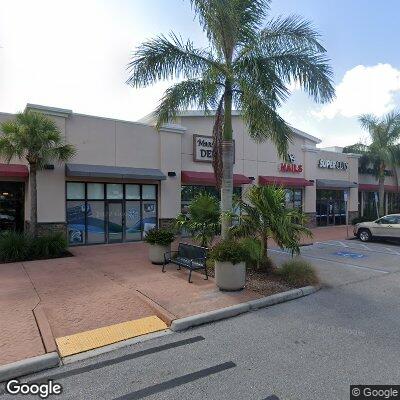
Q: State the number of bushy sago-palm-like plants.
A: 2